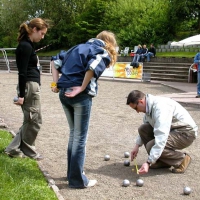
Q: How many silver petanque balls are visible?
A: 7